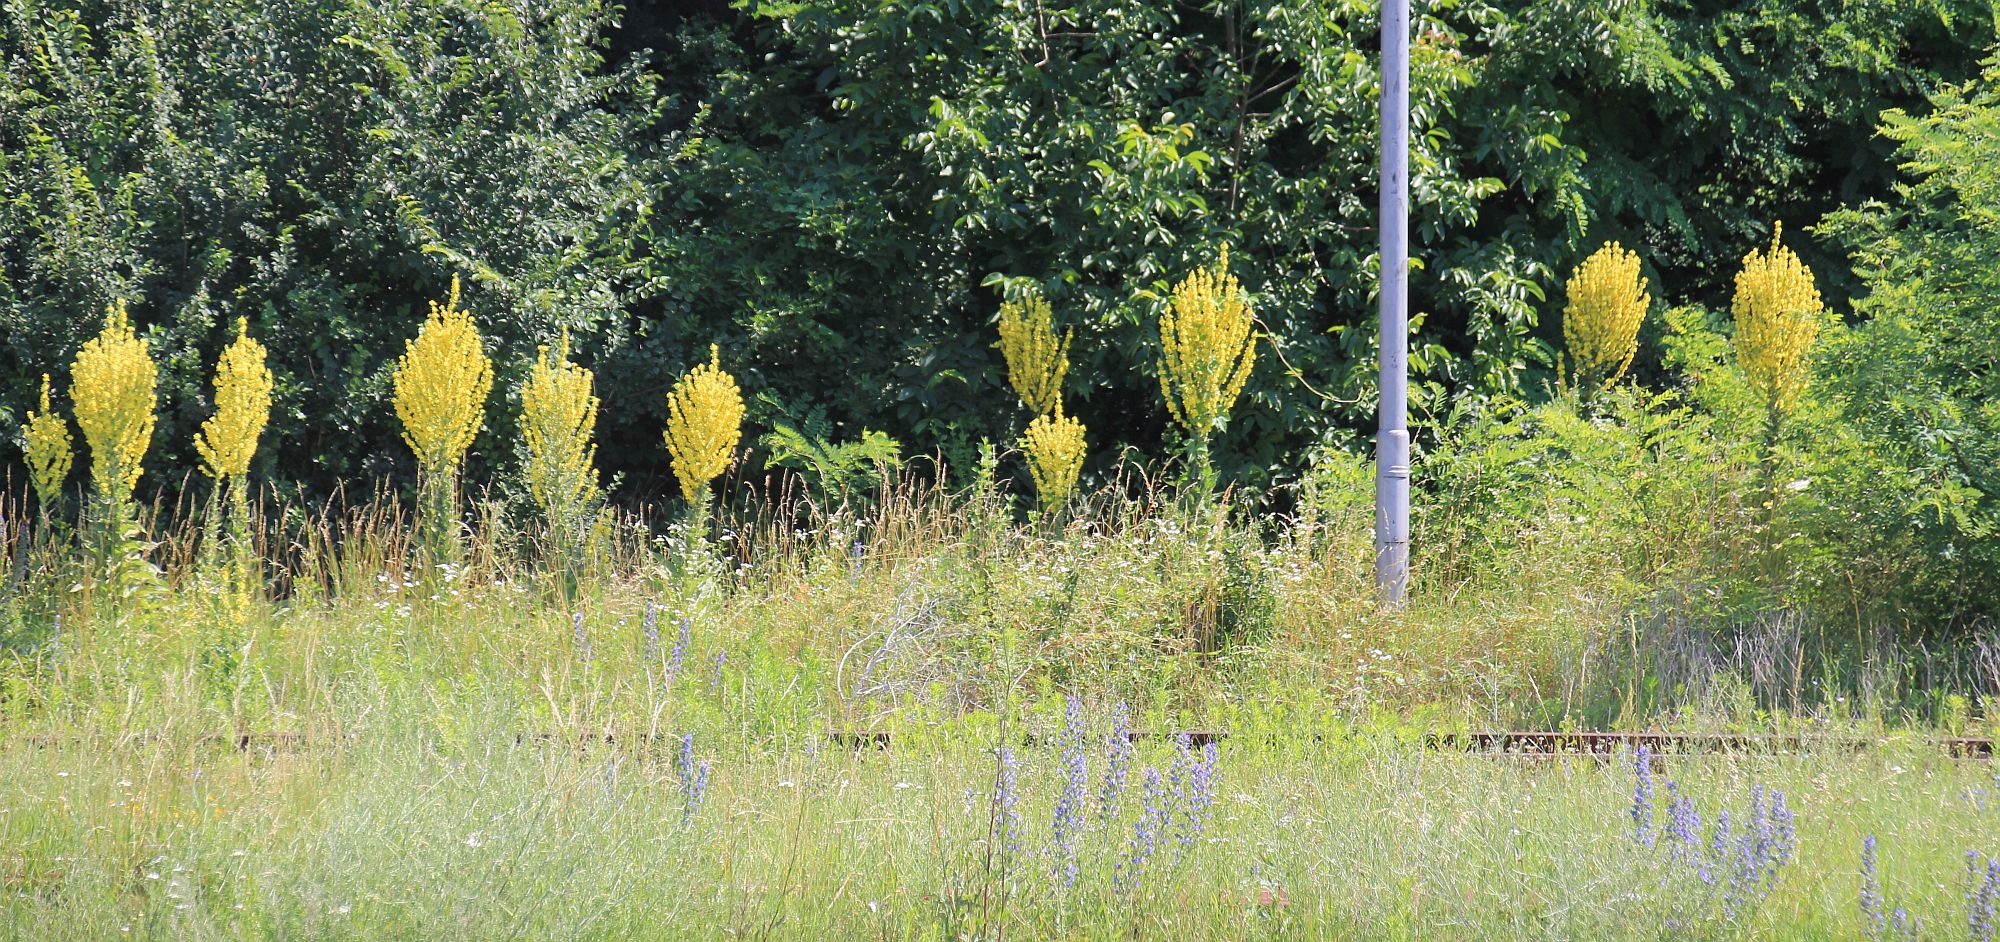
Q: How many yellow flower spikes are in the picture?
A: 11